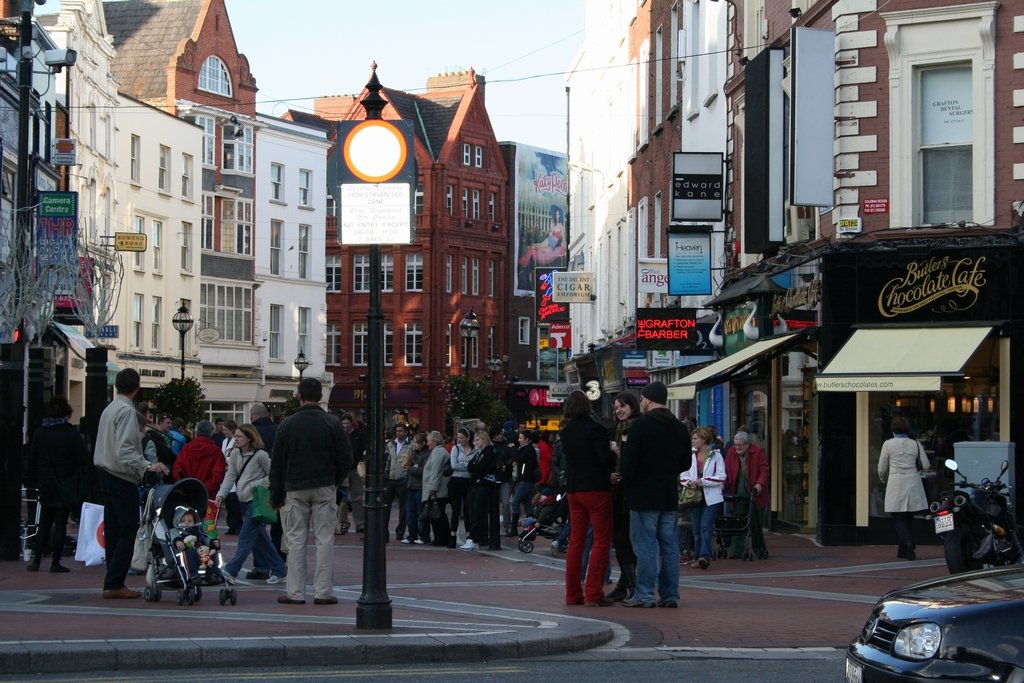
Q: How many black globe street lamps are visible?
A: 4